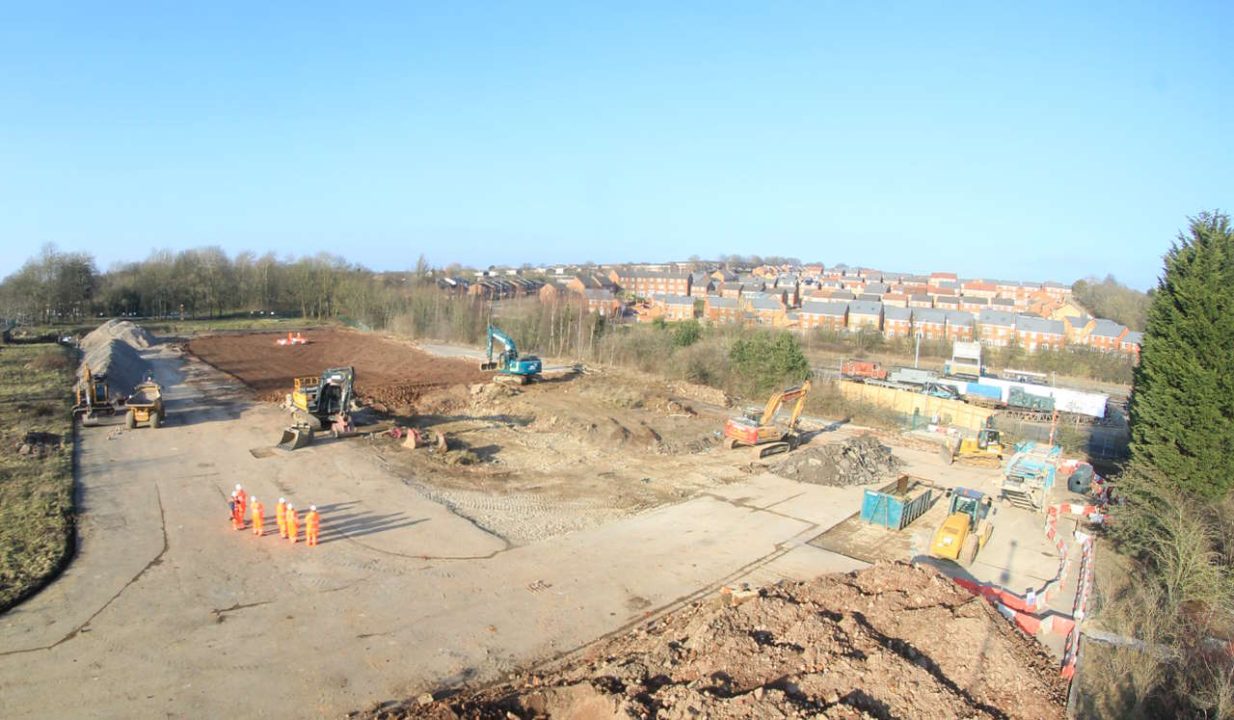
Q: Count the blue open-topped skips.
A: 1